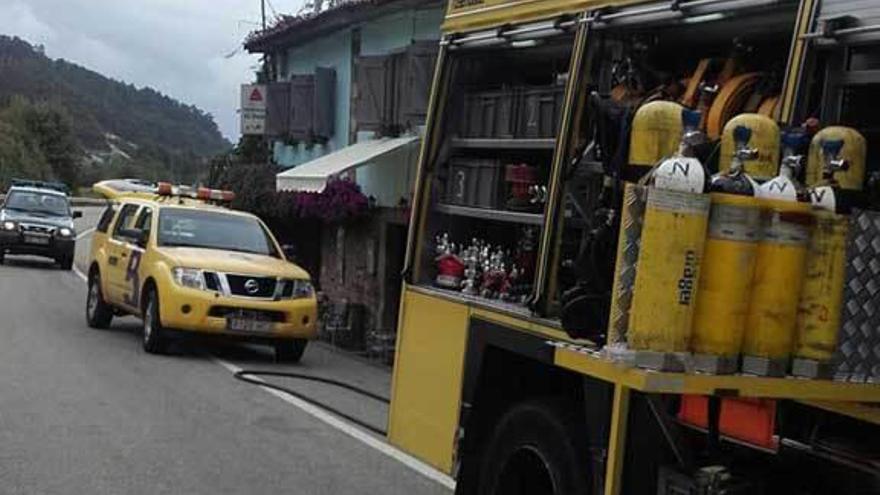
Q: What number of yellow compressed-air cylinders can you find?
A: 7